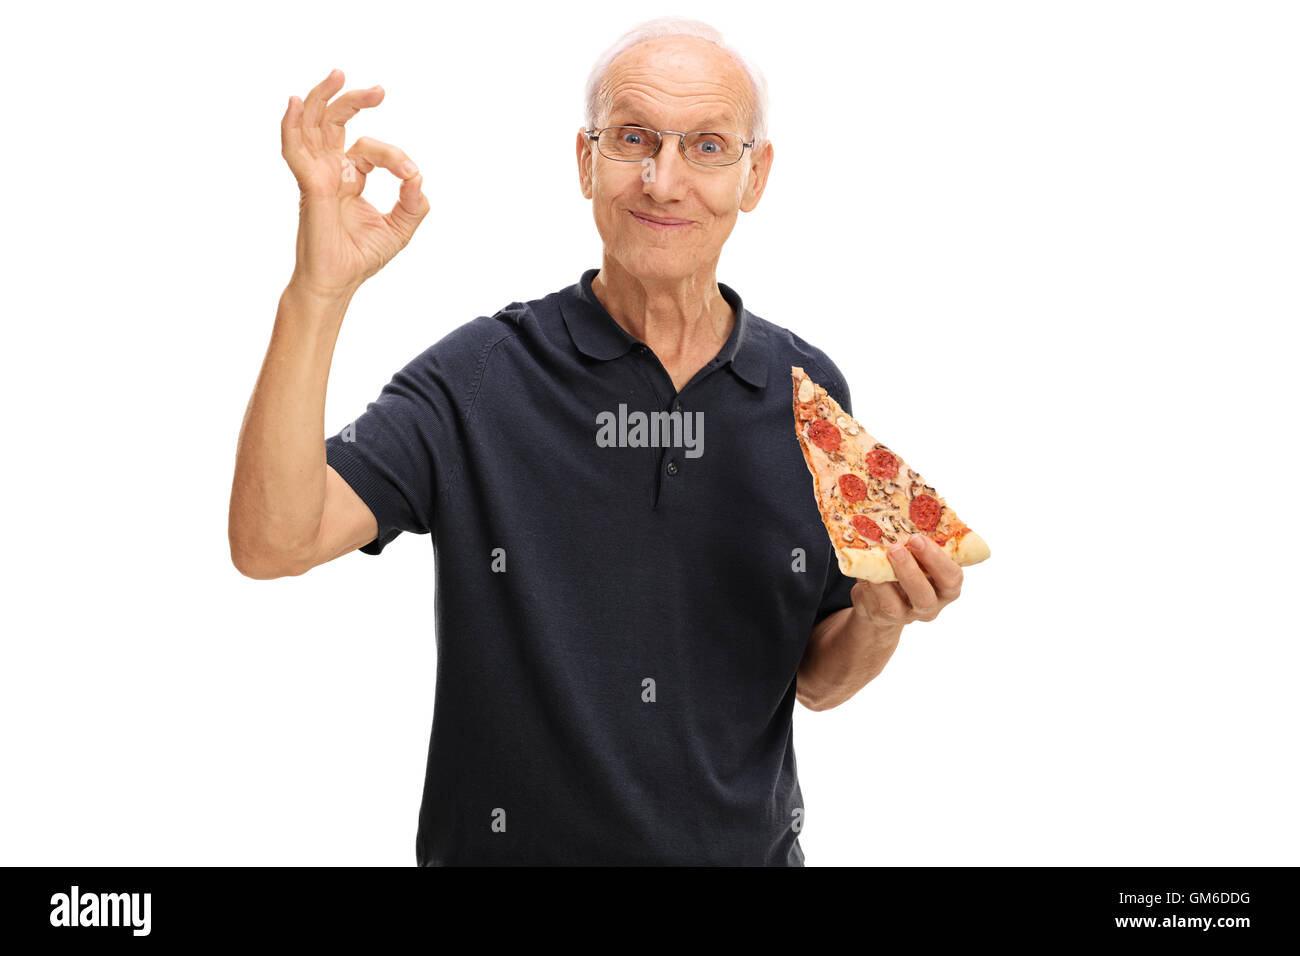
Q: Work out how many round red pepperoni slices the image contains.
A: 5